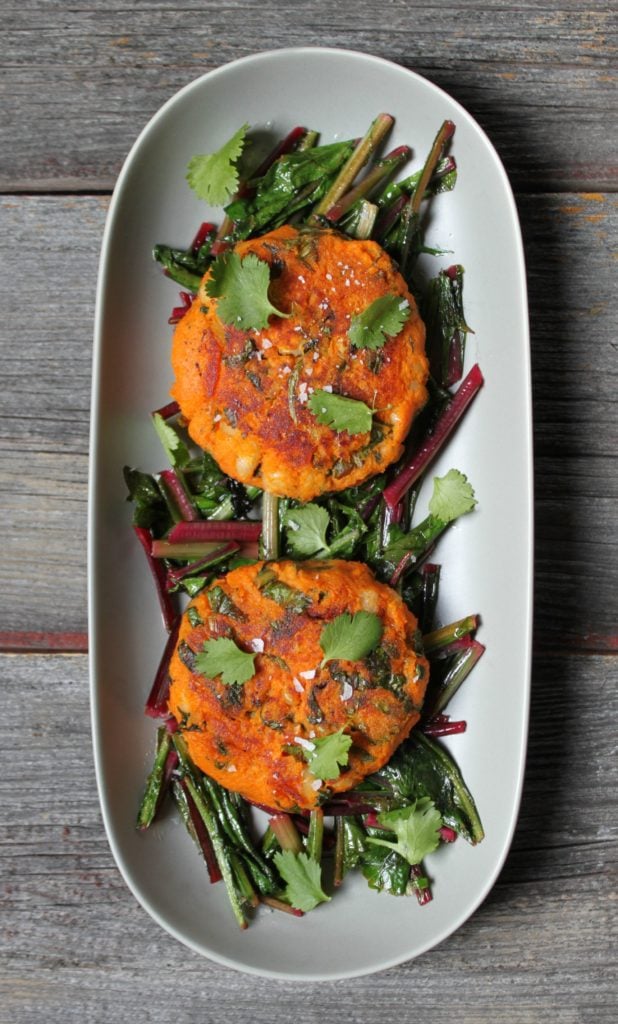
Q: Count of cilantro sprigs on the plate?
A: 12